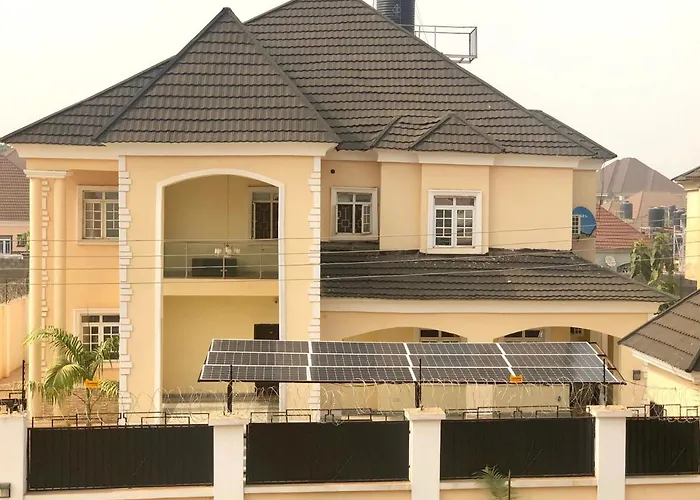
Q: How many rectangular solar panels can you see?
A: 12